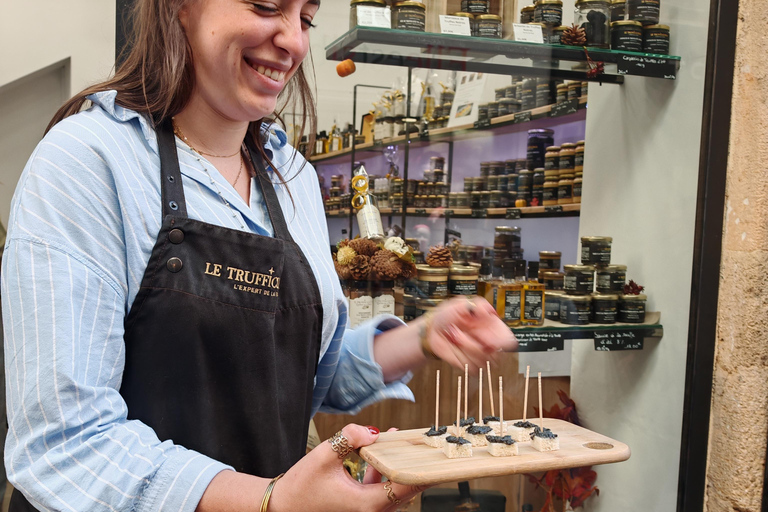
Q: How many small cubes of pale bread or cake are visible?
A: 8